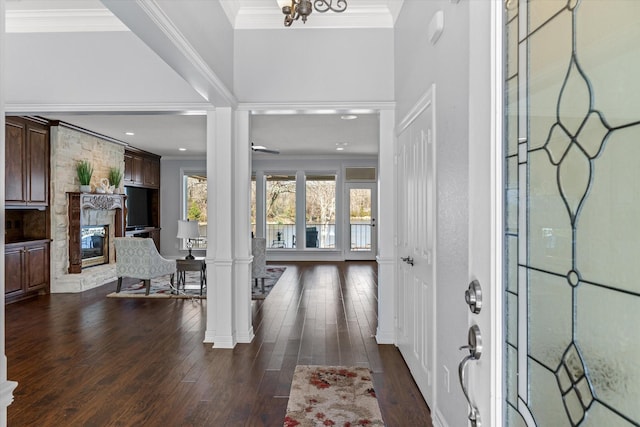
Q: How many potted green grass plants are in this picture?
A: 2